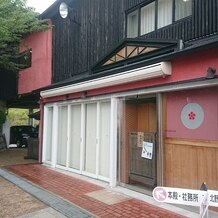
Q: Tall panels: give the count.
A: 5